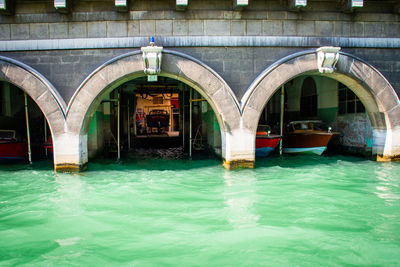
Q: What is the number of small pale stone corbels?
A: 7